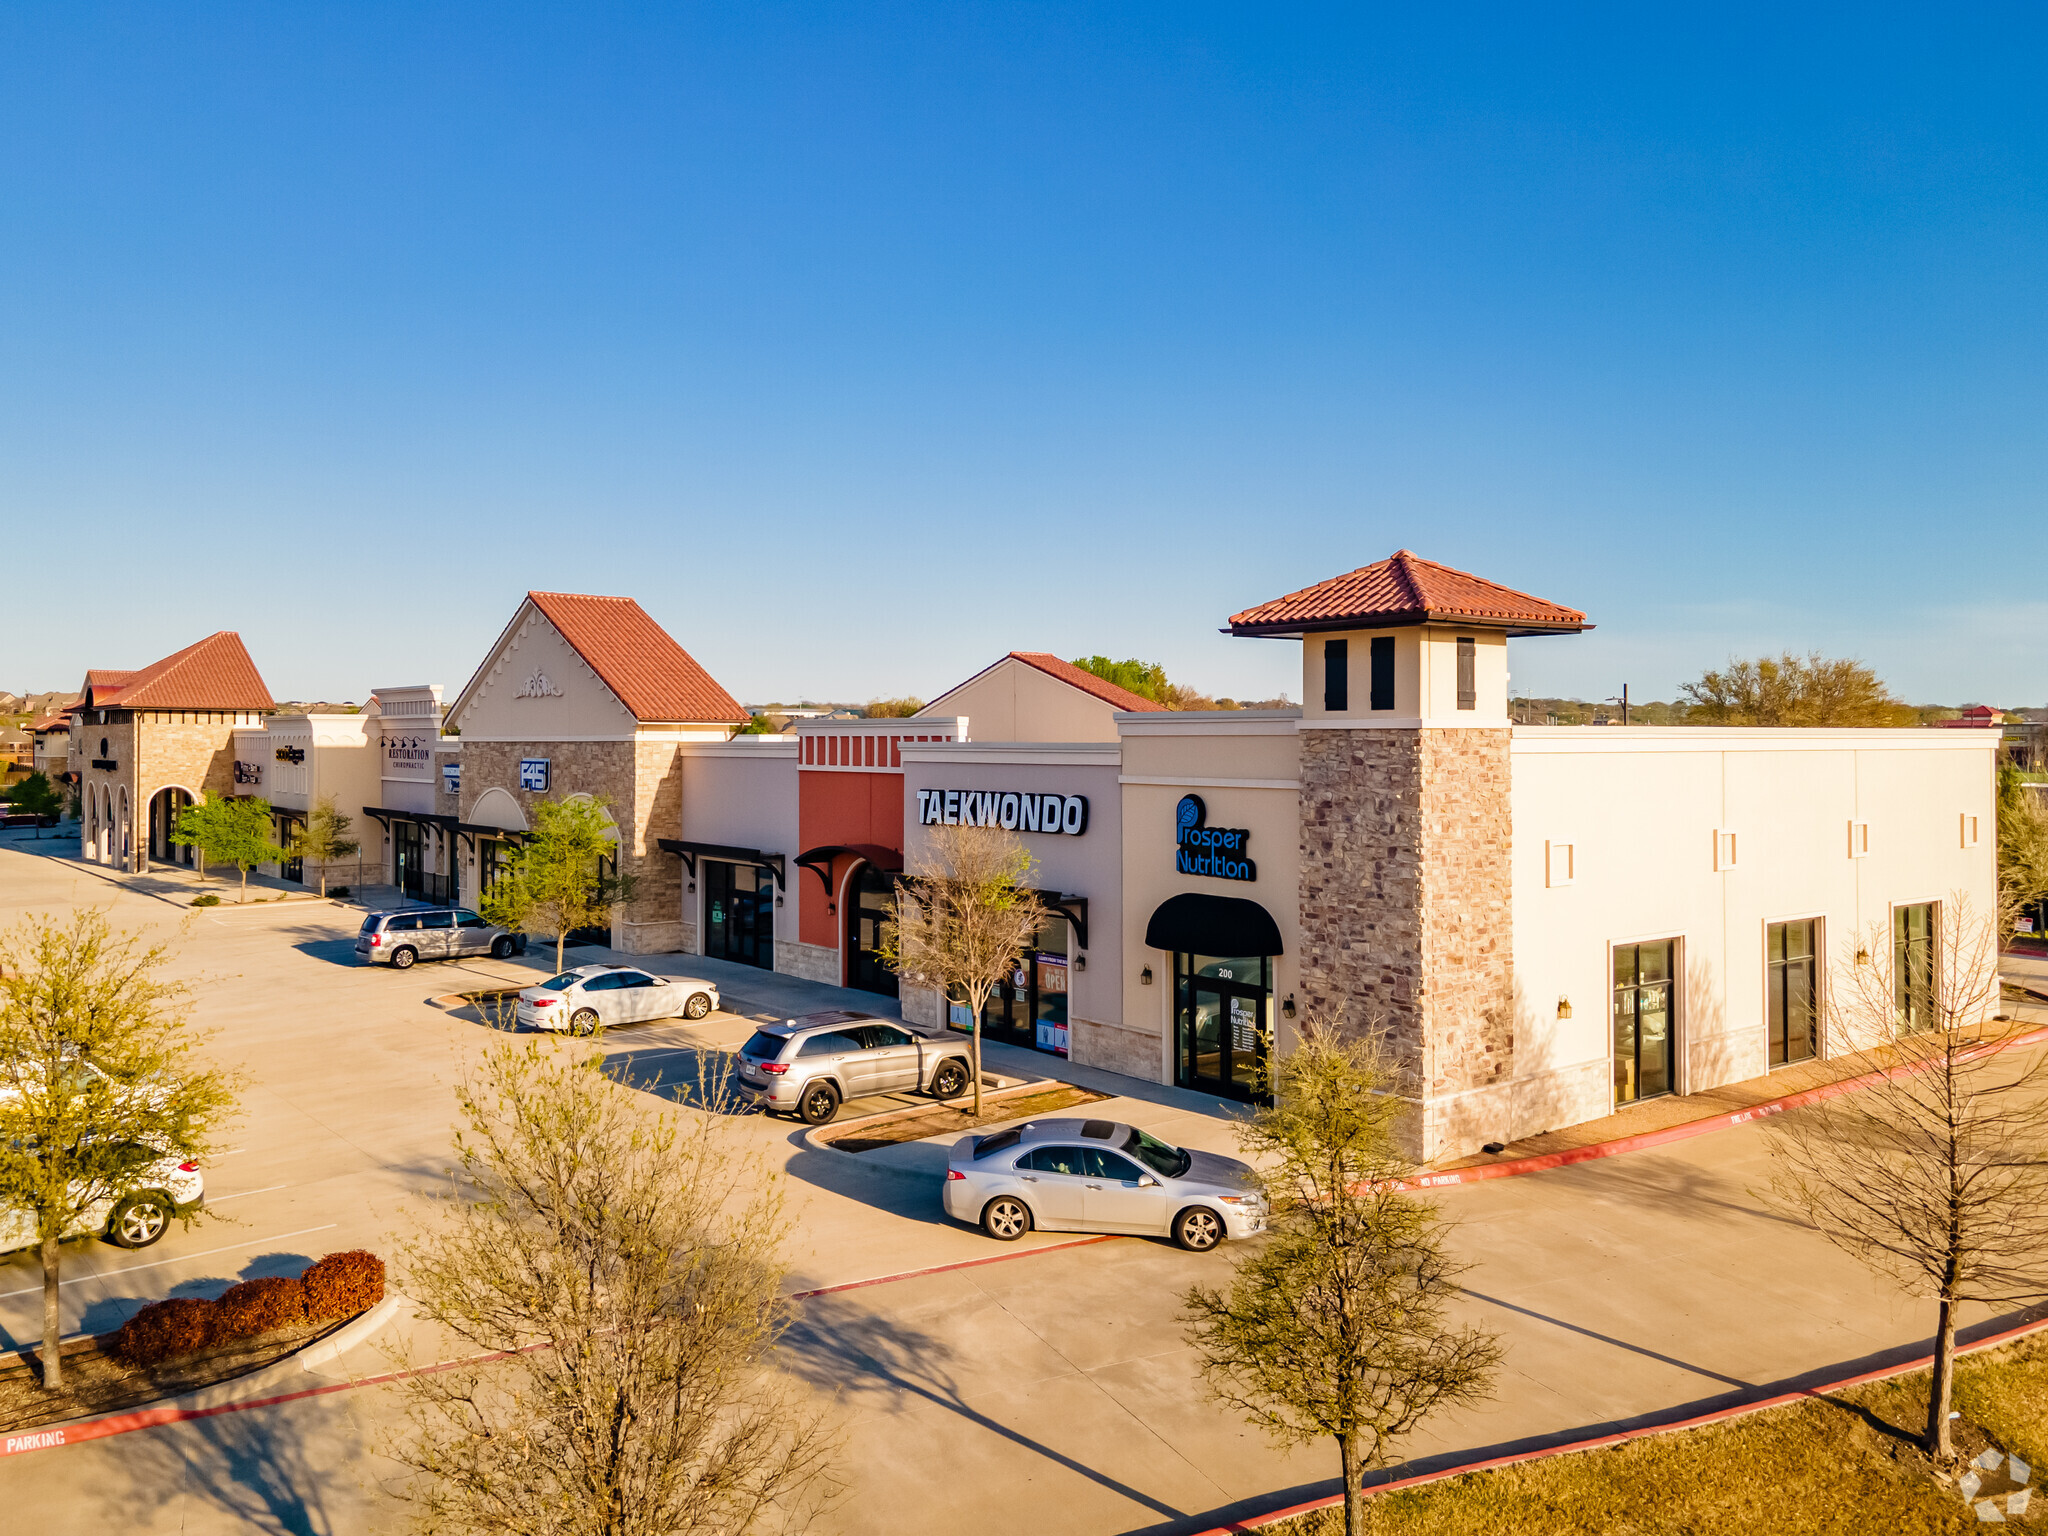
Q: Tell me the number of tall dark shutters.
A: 3